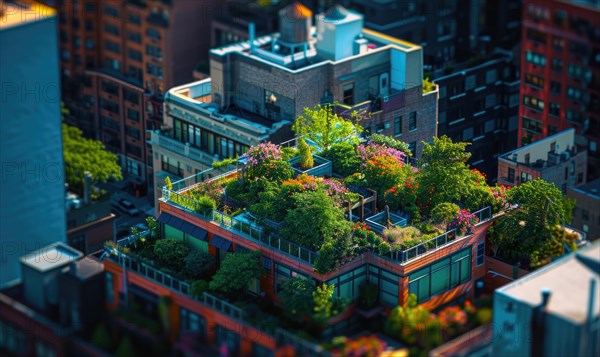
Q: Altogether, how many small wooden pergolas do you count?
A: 1